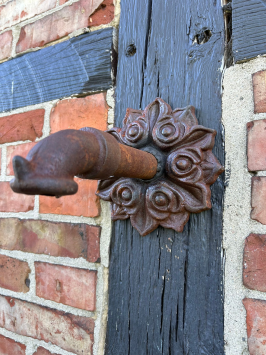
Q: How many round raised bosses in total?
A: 5